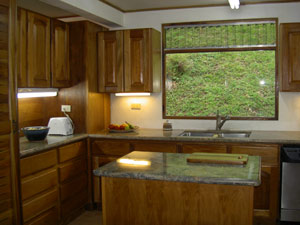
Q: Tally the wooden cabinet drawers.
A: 12